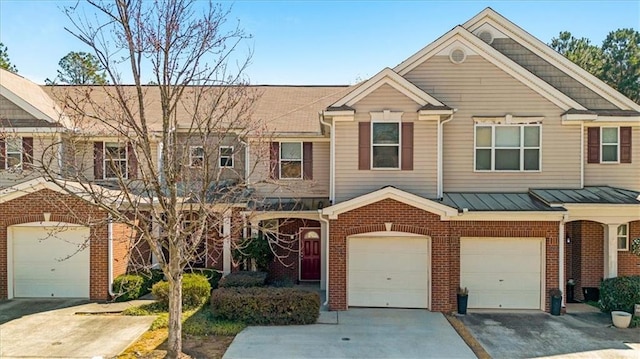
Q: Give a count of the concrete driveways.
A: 3